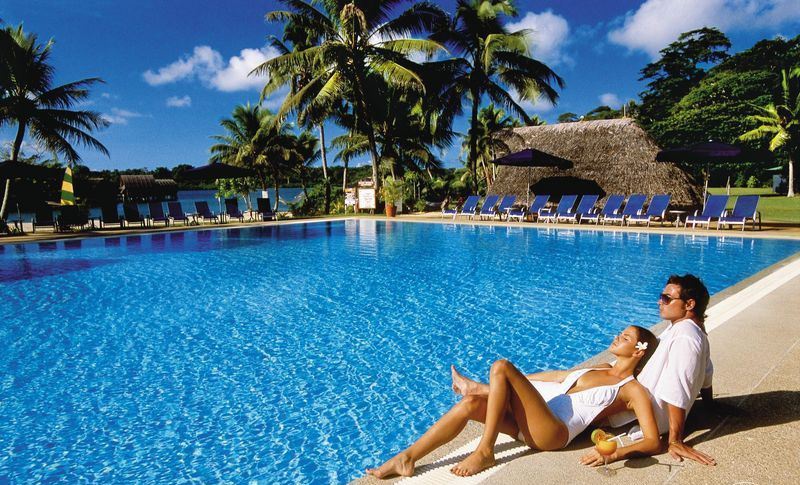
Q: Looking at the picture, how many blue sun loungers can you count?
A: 11